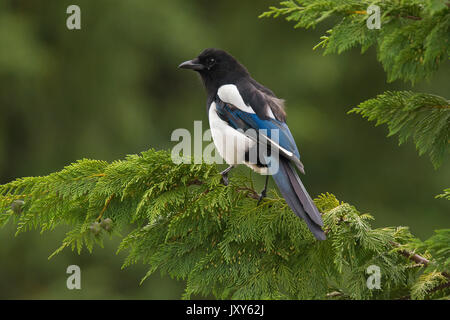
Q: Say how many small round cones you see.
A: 3